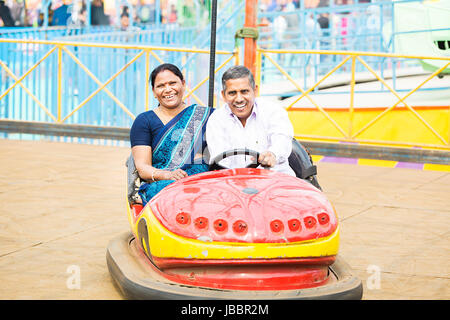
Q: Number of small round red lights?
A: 8